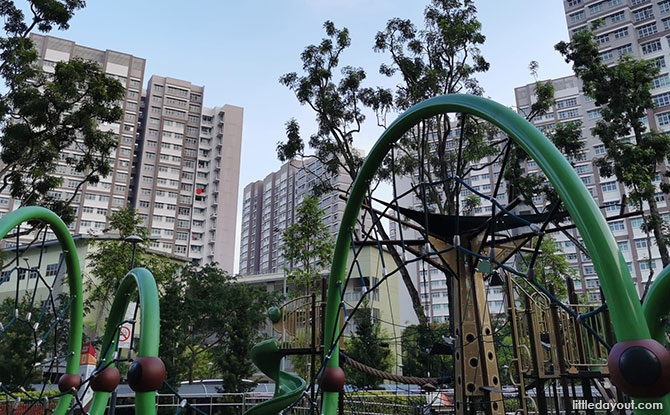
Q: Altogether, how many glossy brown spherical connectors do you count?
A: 5